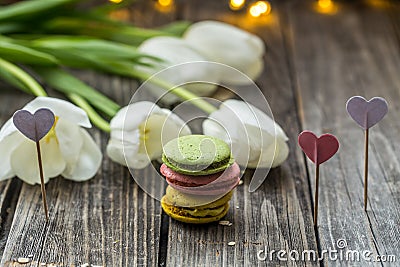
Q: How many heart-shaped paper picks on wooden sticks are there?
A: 3